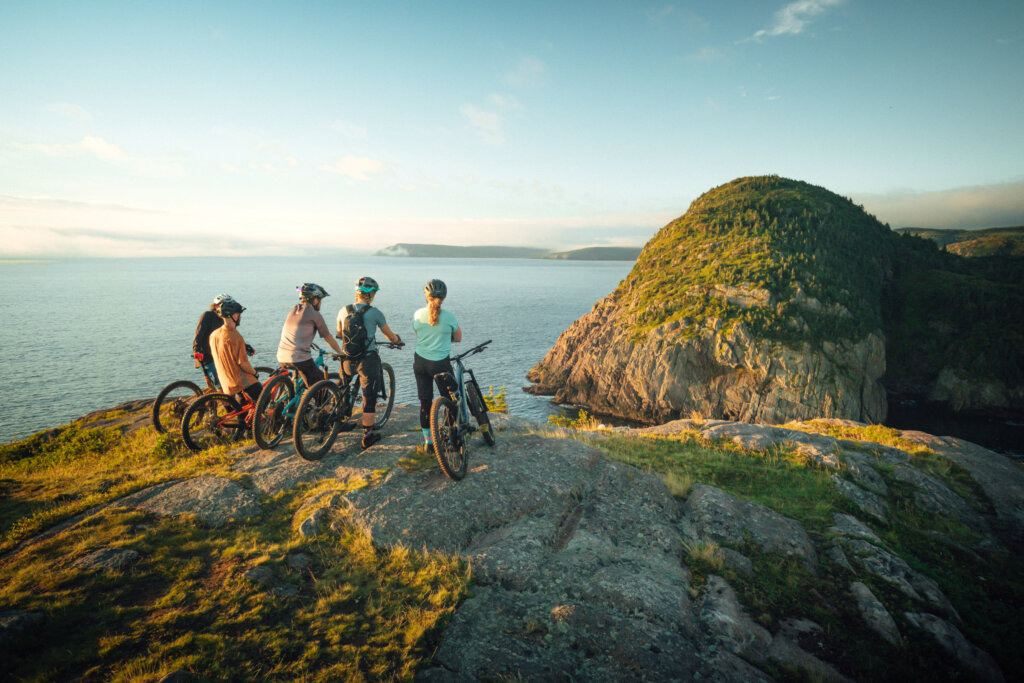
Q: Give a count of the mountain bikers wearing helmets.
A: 5